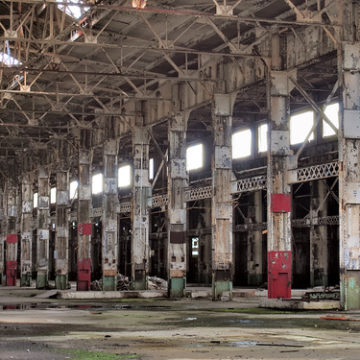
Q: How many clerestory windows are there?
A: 11